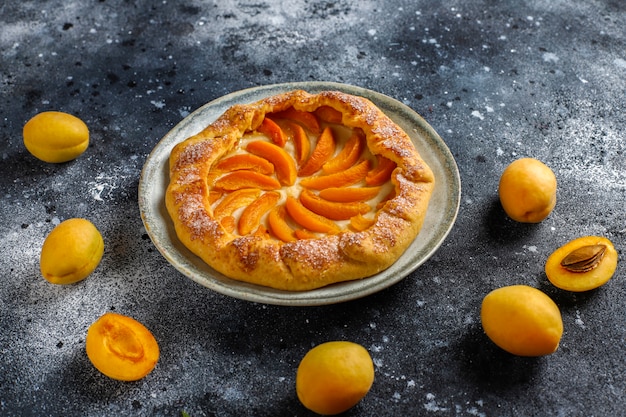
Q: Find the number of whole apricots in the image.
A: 5